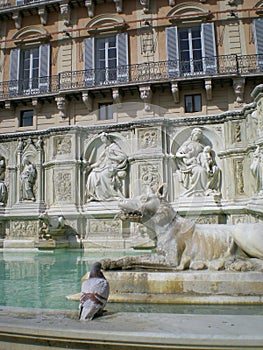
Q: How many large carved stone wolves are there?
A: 1